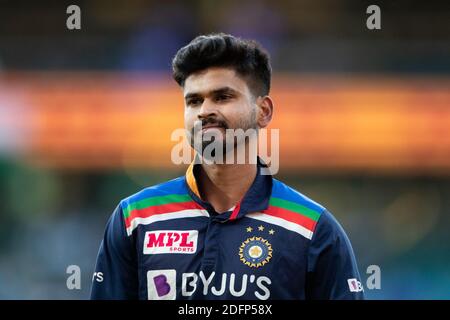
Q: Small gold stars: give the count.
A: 3